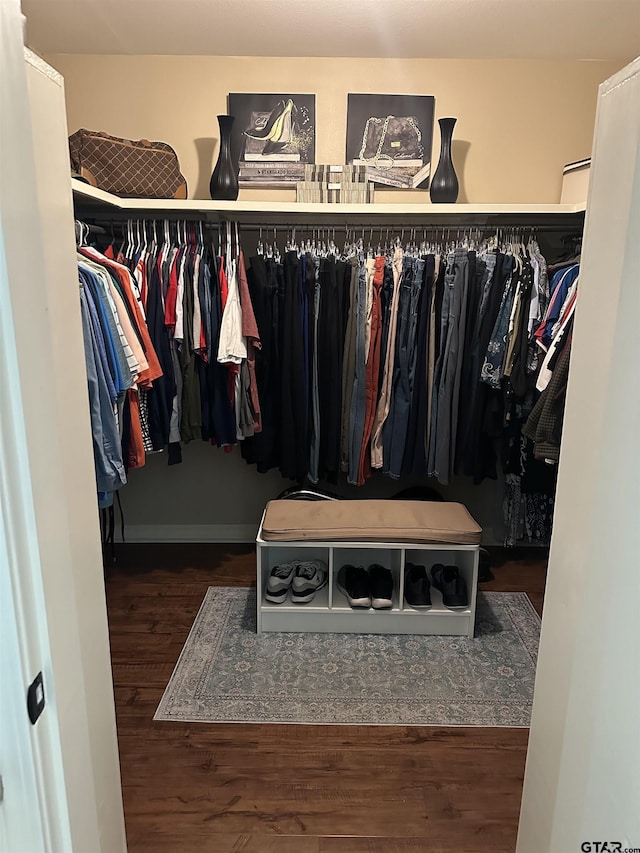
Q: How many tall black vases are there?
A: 2